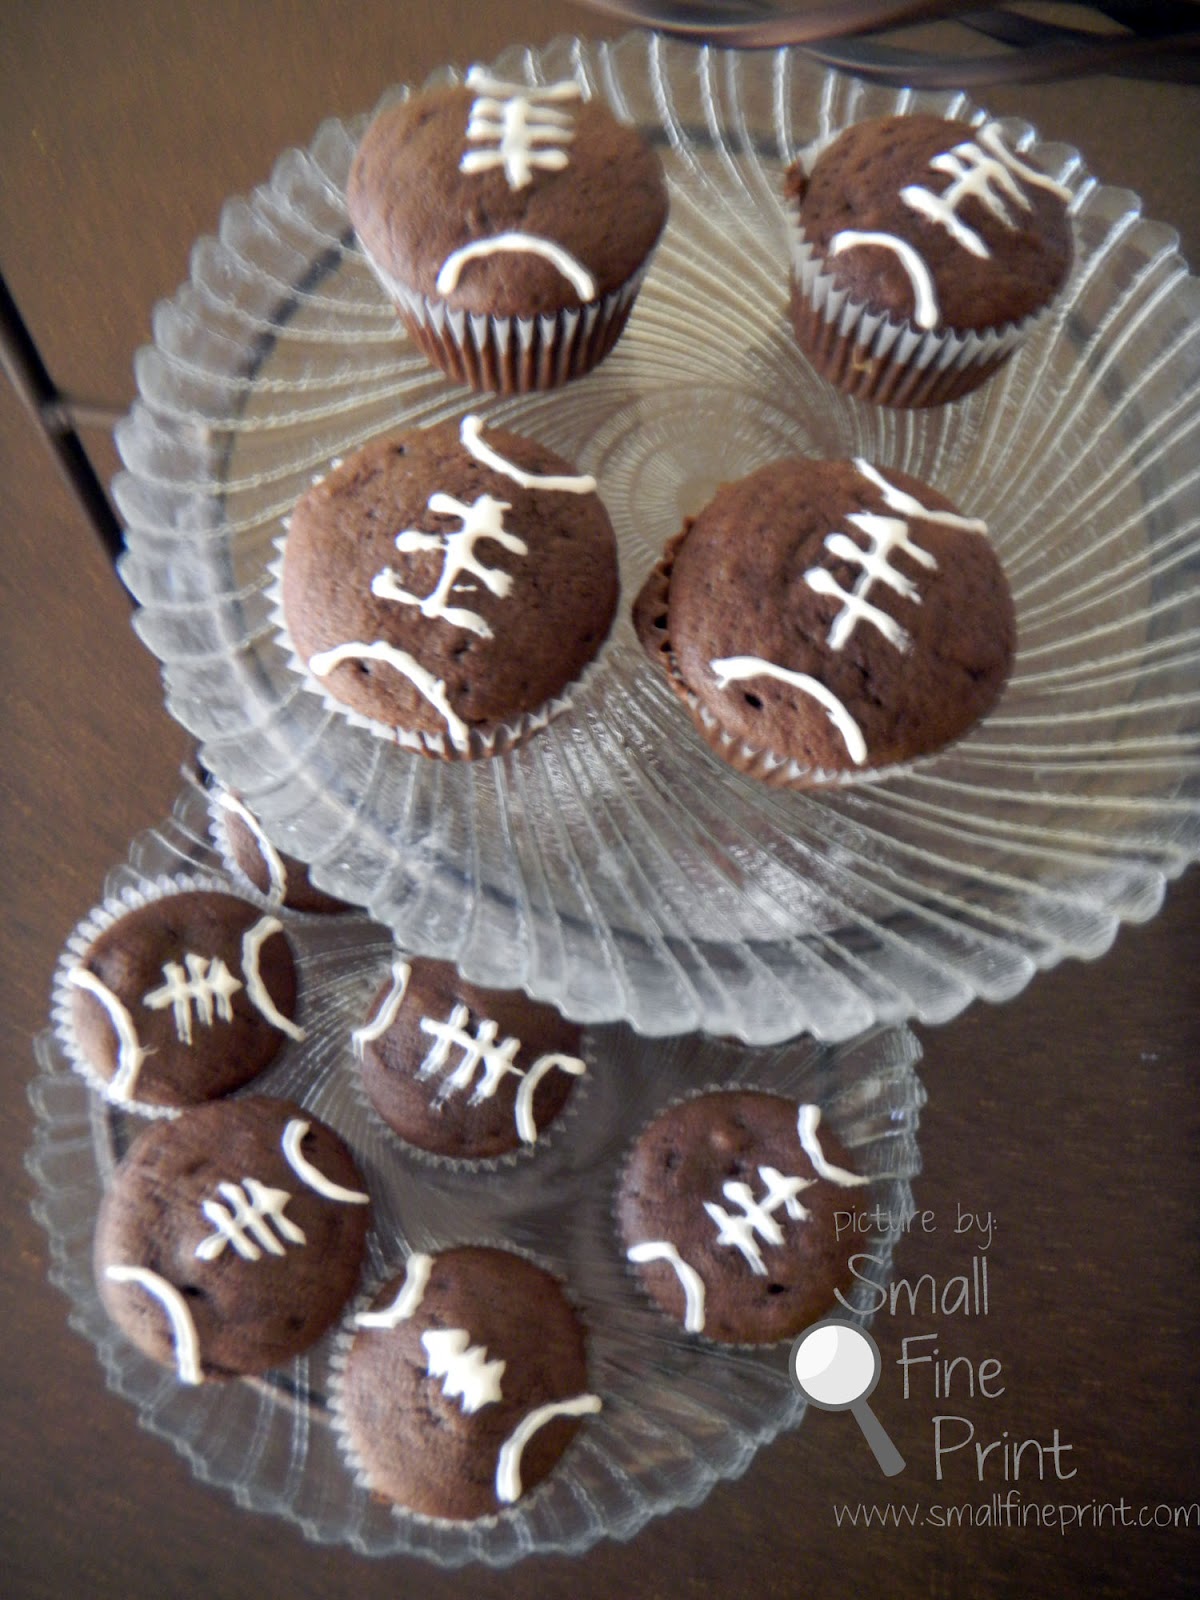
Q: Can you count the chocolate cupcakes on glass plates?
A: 10